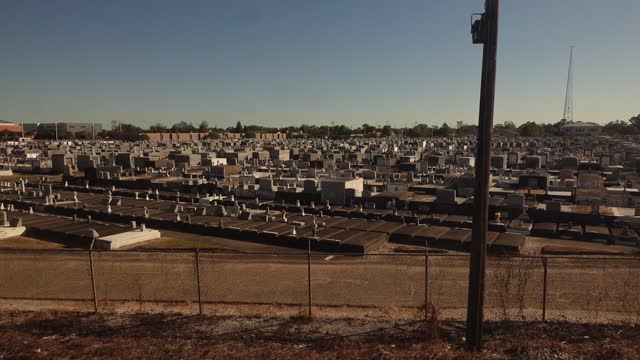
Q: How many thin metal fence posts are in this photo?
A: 5